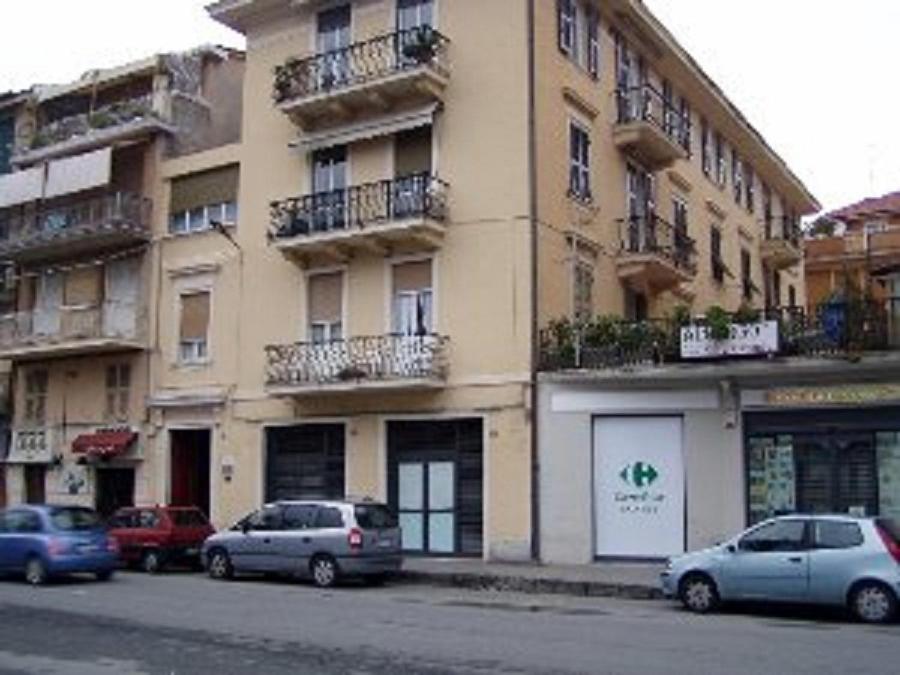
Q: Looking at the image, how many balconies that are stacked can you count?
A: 3